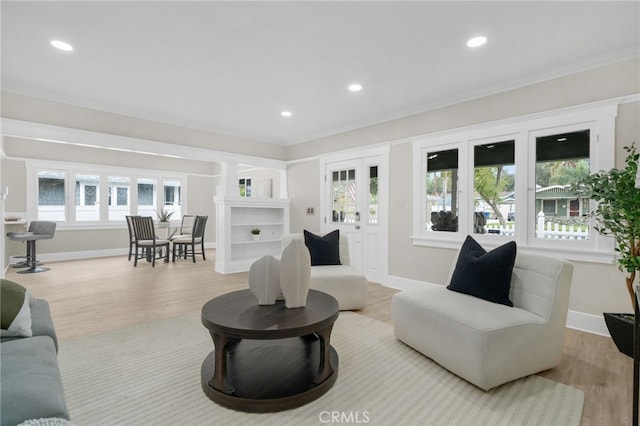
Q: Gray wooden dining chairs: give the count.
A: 4